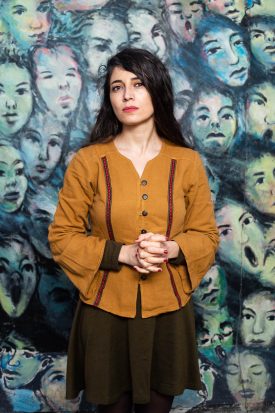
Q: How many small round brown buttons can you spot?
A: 5